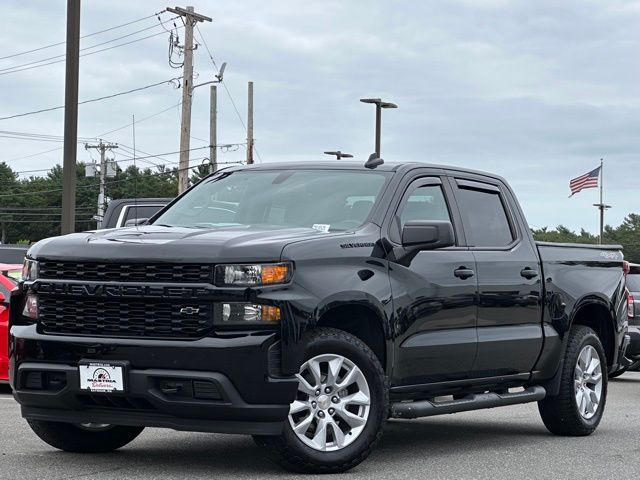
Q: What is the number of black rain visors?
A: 2